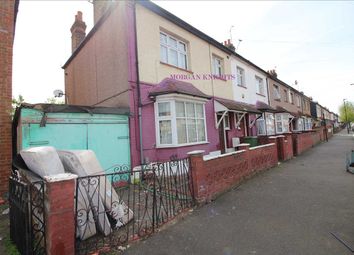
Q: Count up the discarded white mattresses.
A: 3